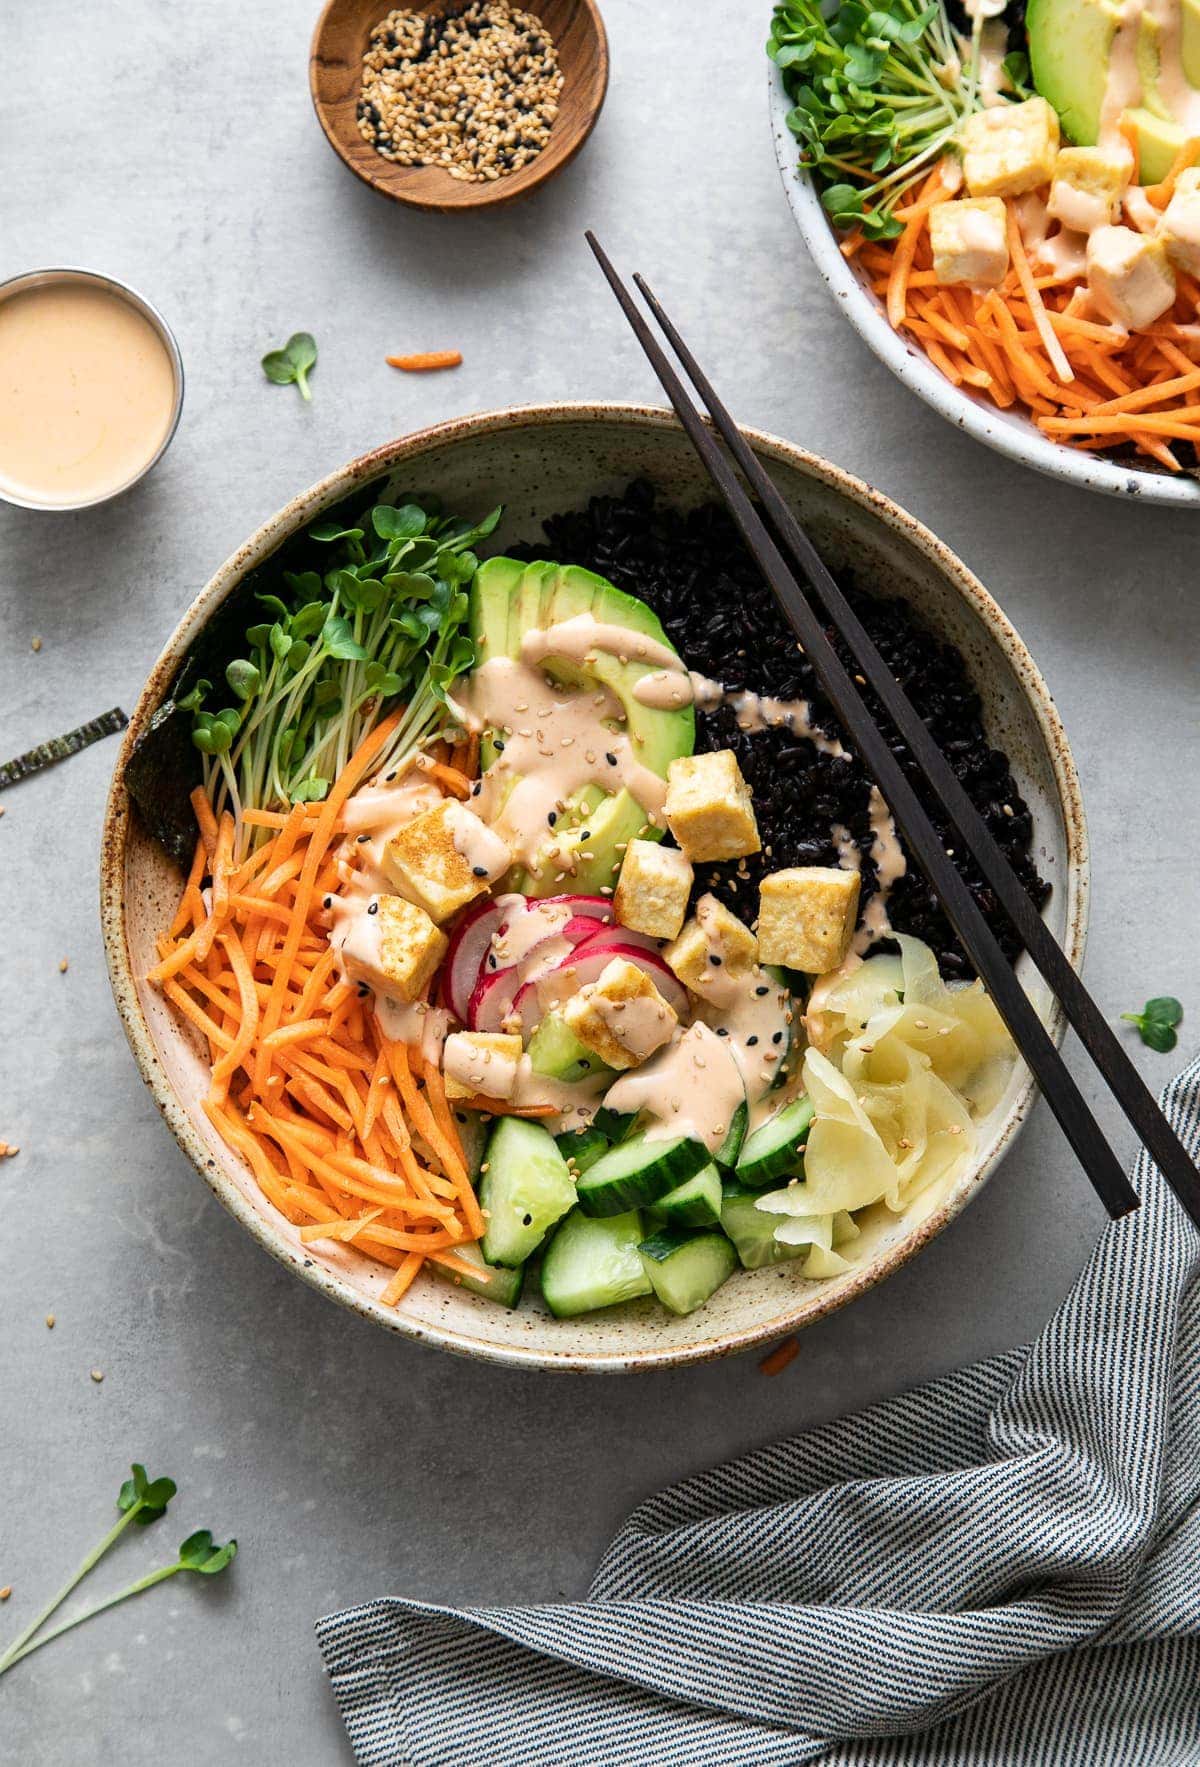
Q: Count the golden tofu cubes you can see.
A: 13